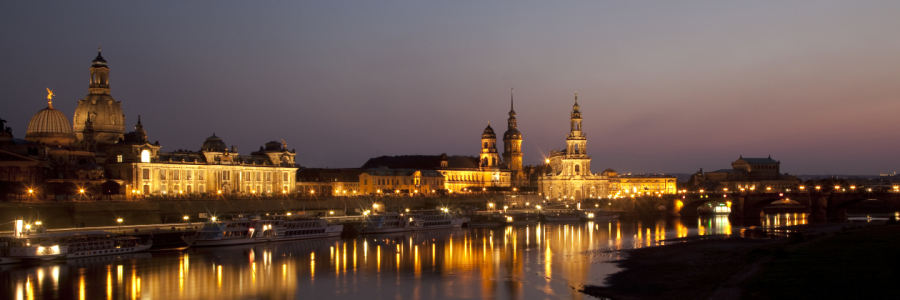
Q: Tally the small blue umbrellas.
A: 0